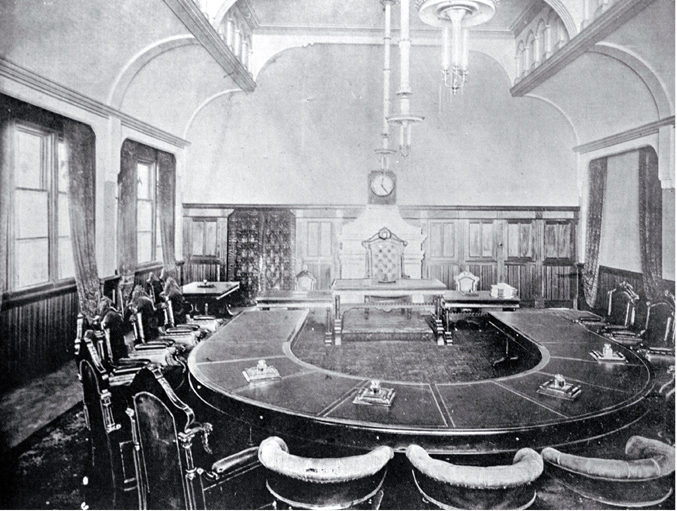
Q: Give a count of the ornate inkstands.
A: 4